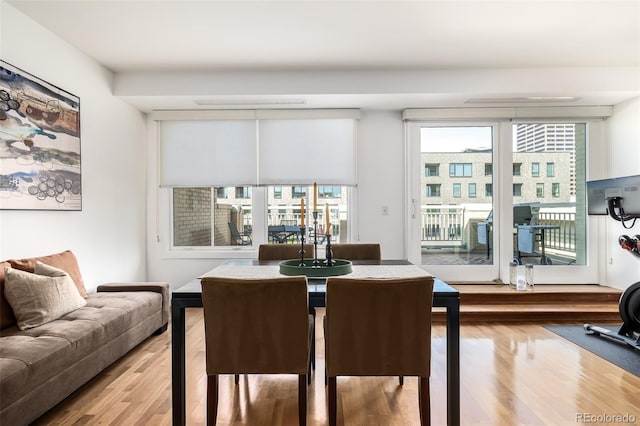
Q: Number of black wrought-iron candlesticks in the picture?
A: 3